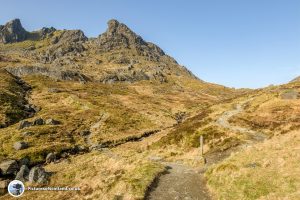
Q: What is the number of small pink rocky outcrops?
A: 0